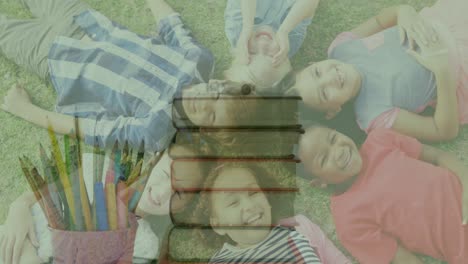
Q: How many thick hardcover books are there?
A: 5